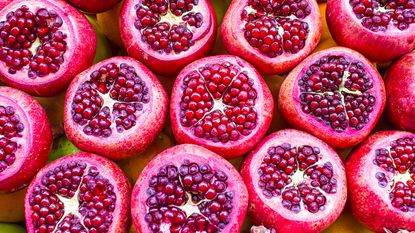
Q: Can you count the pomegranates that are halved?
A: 12